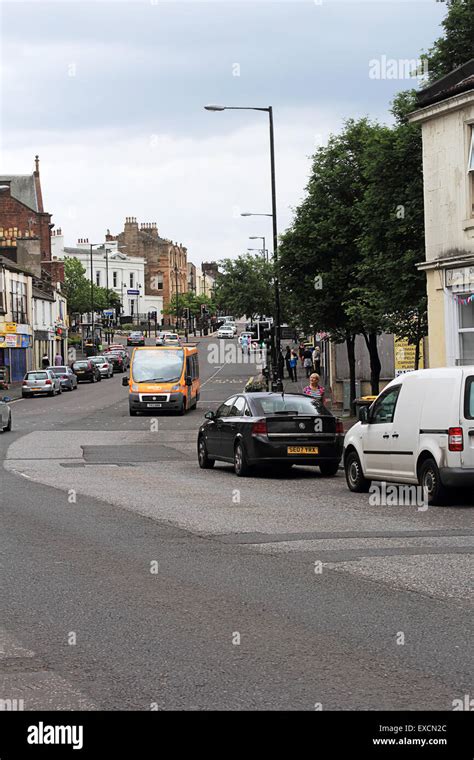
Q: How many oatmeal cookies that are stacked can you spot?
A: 0